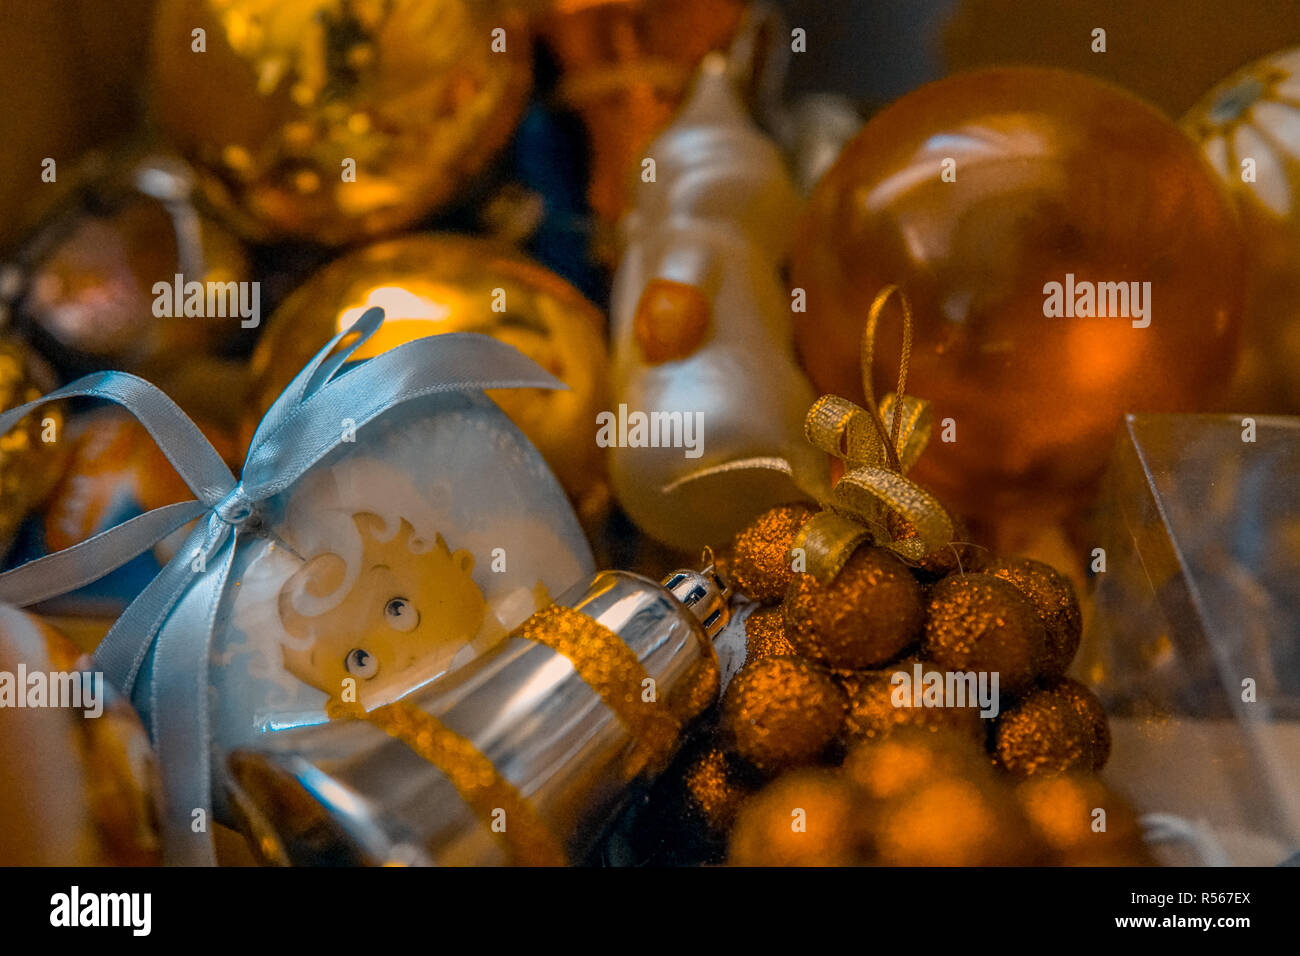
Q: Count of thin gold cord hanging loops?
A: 1